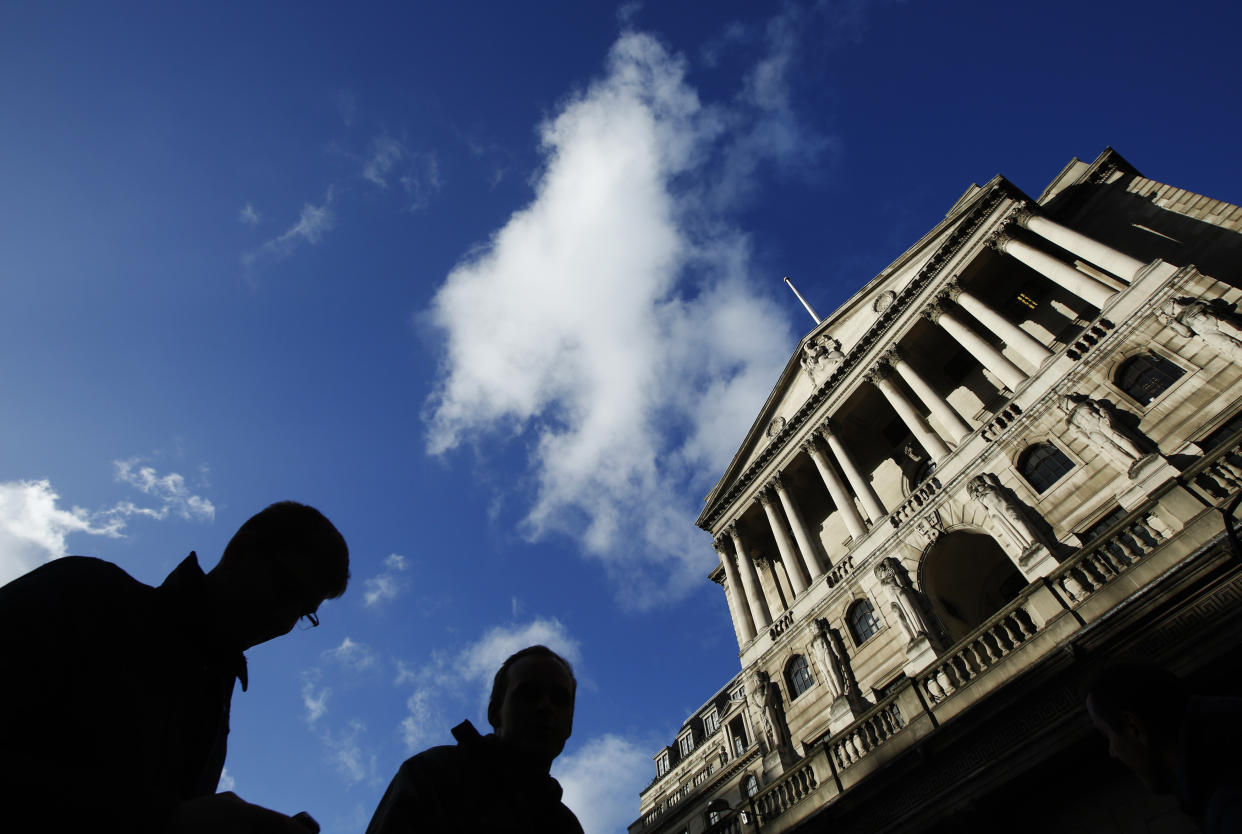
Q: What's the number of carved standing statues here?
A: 6